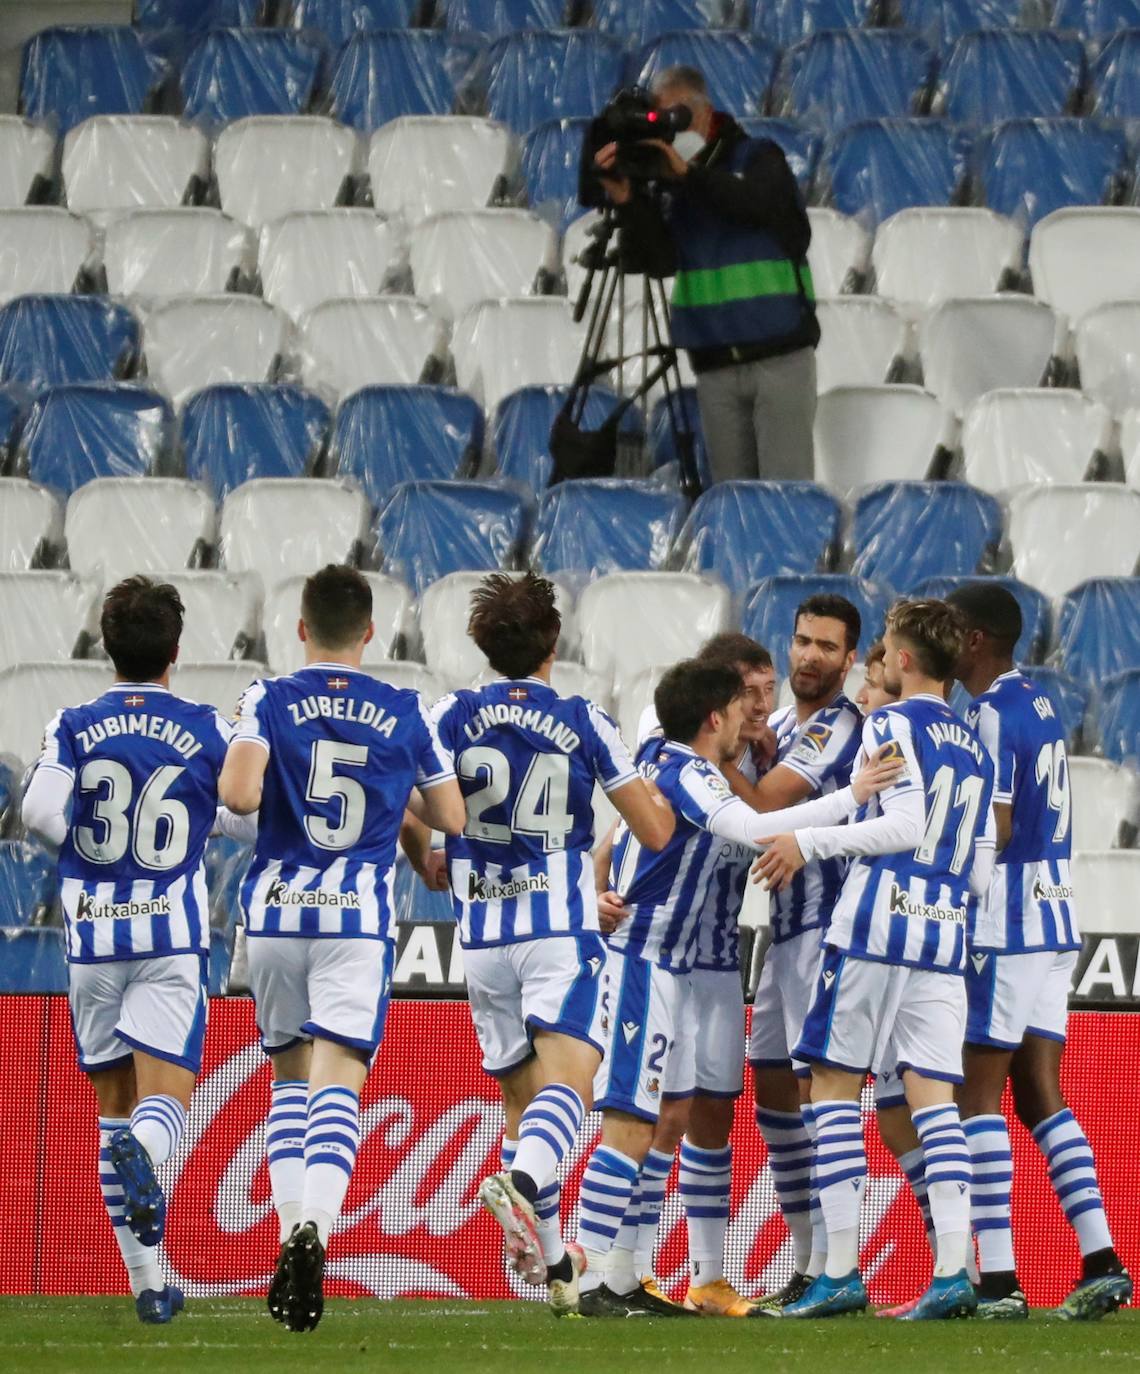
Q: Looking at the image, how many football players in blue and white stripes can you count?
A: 9